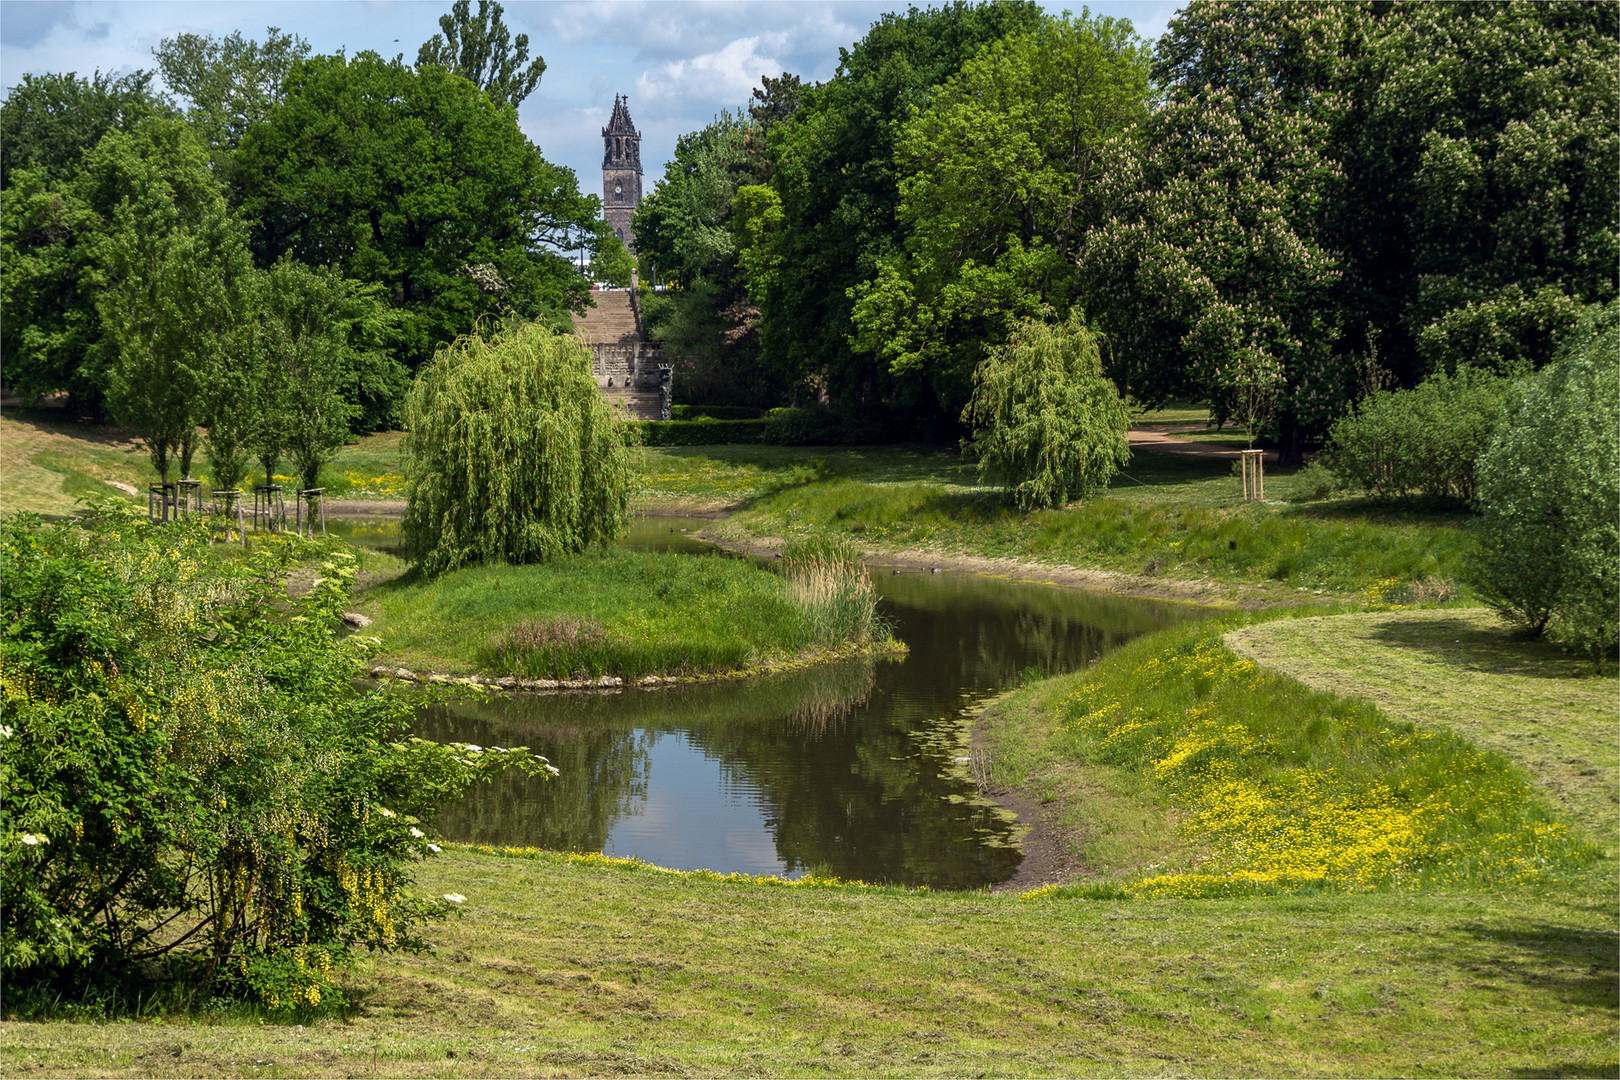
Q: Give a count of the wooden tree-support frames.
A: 6